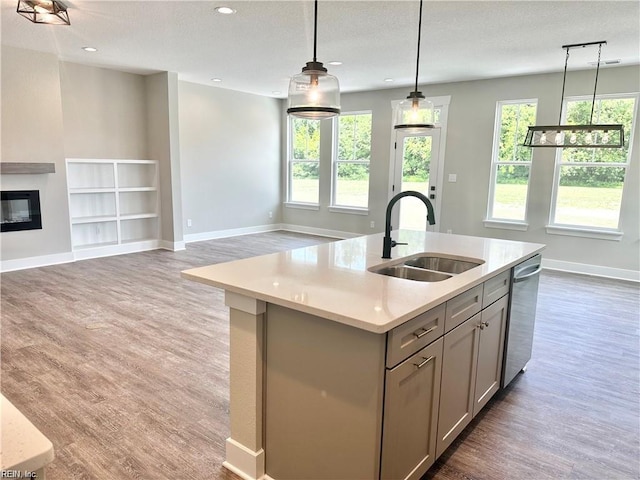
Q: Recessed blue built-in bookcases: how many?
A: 0